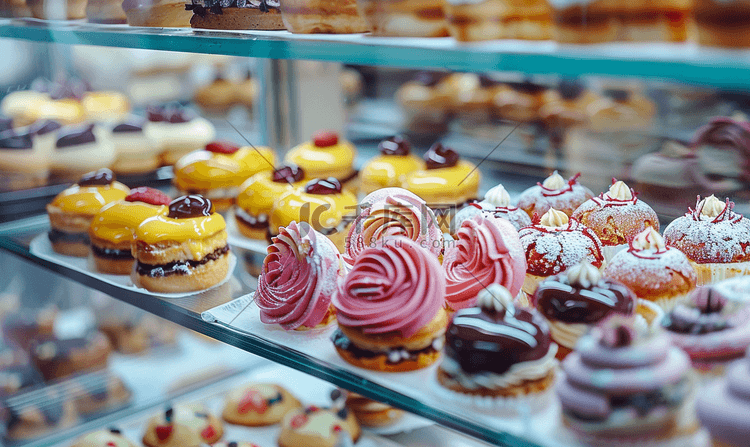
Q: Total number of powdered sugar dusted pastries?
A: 6